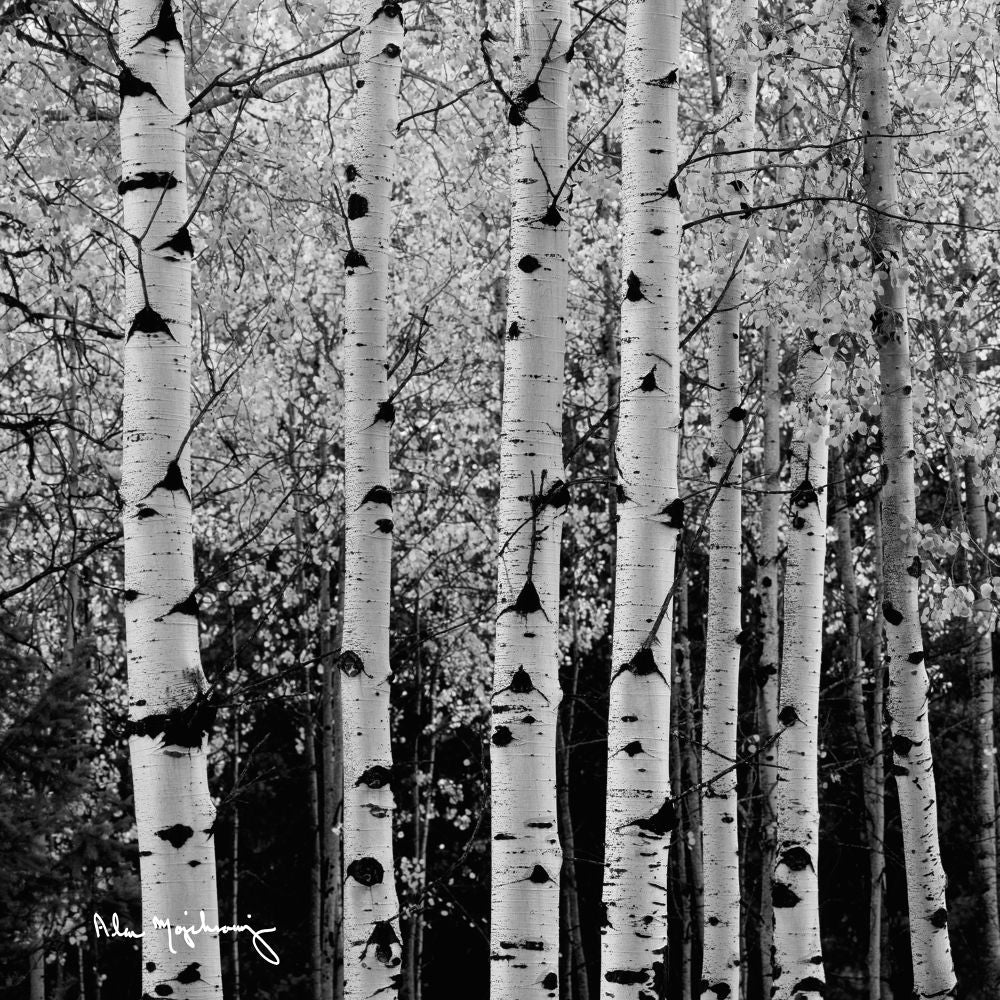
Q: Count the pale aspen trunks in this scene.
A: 7